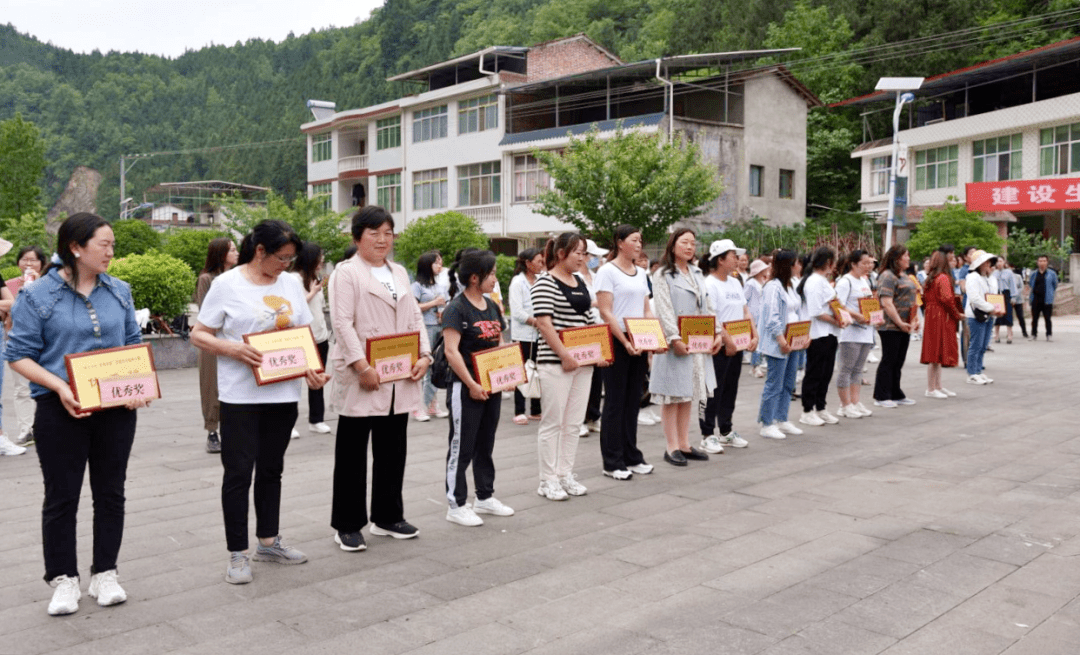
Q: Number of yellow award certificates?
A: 12